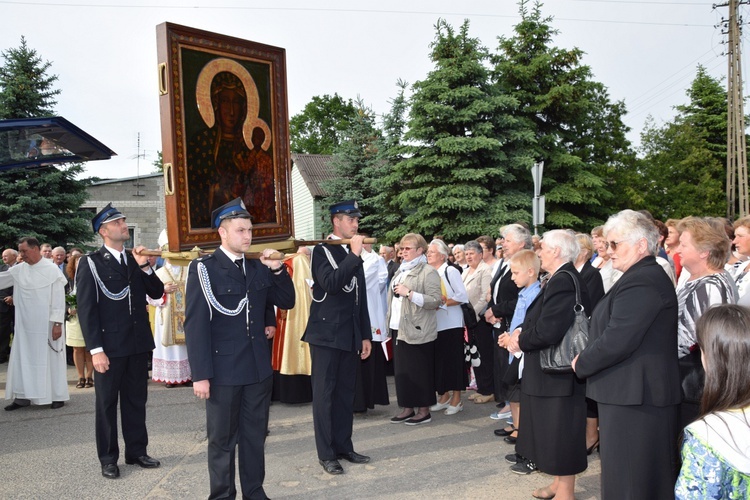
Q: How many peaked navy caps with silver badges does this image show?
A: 3